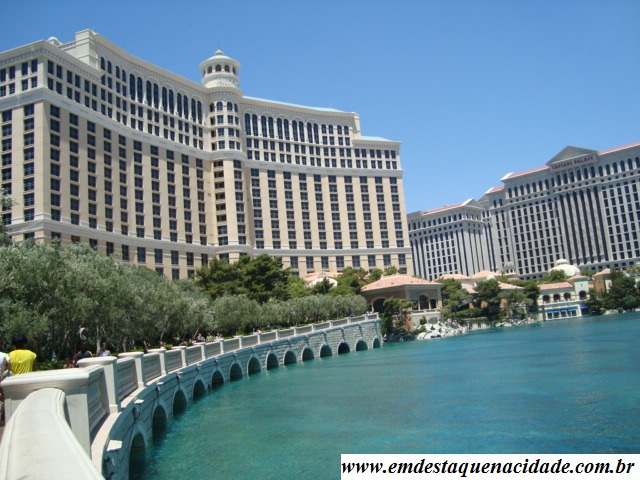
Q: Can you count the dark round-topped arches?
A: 14